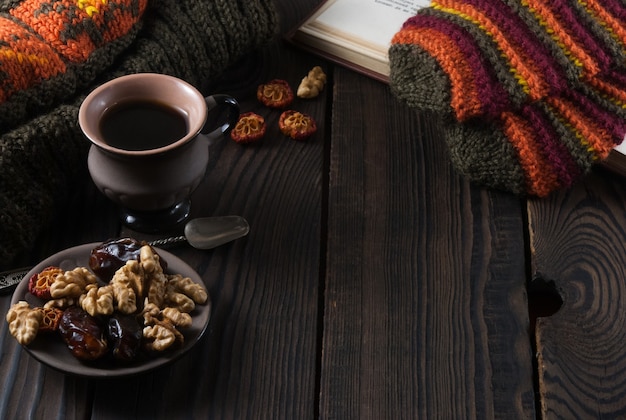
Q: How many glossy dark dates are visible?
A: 3